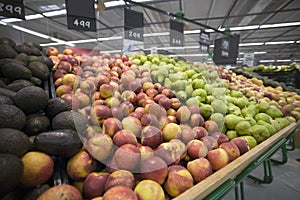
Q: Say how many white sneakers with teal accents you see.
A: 0